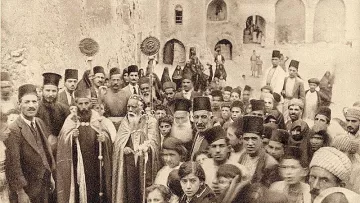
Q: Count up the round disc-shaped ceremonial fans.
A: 2